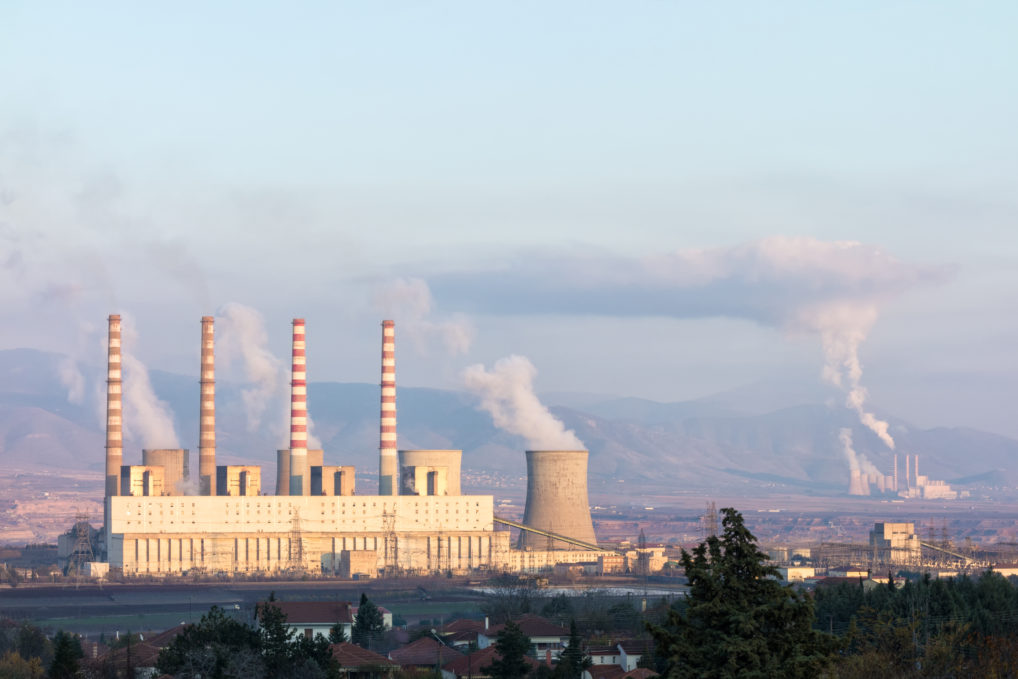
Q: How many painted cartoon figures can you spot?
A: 0